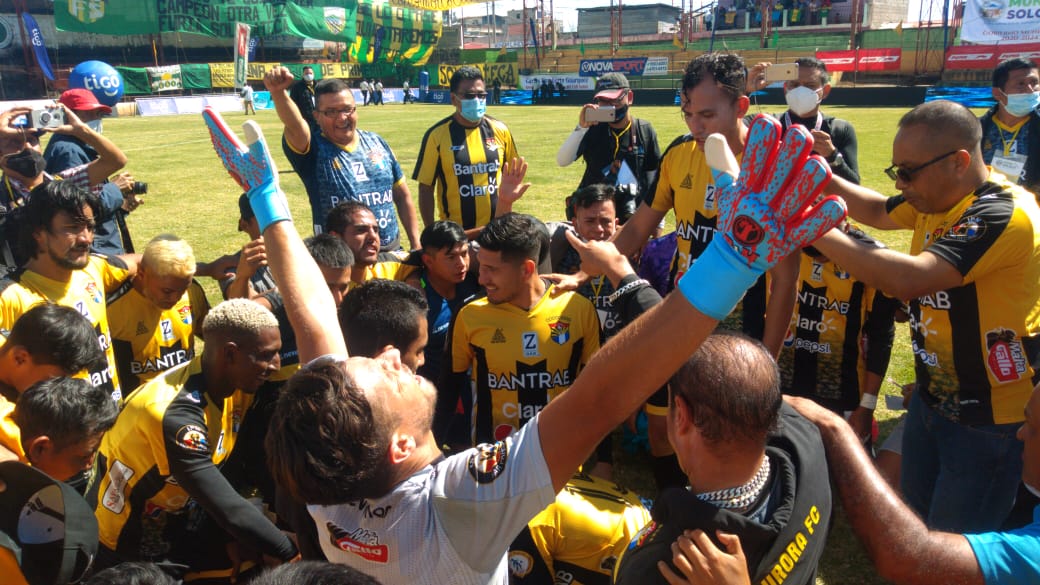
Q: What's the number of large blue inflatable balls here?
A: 1